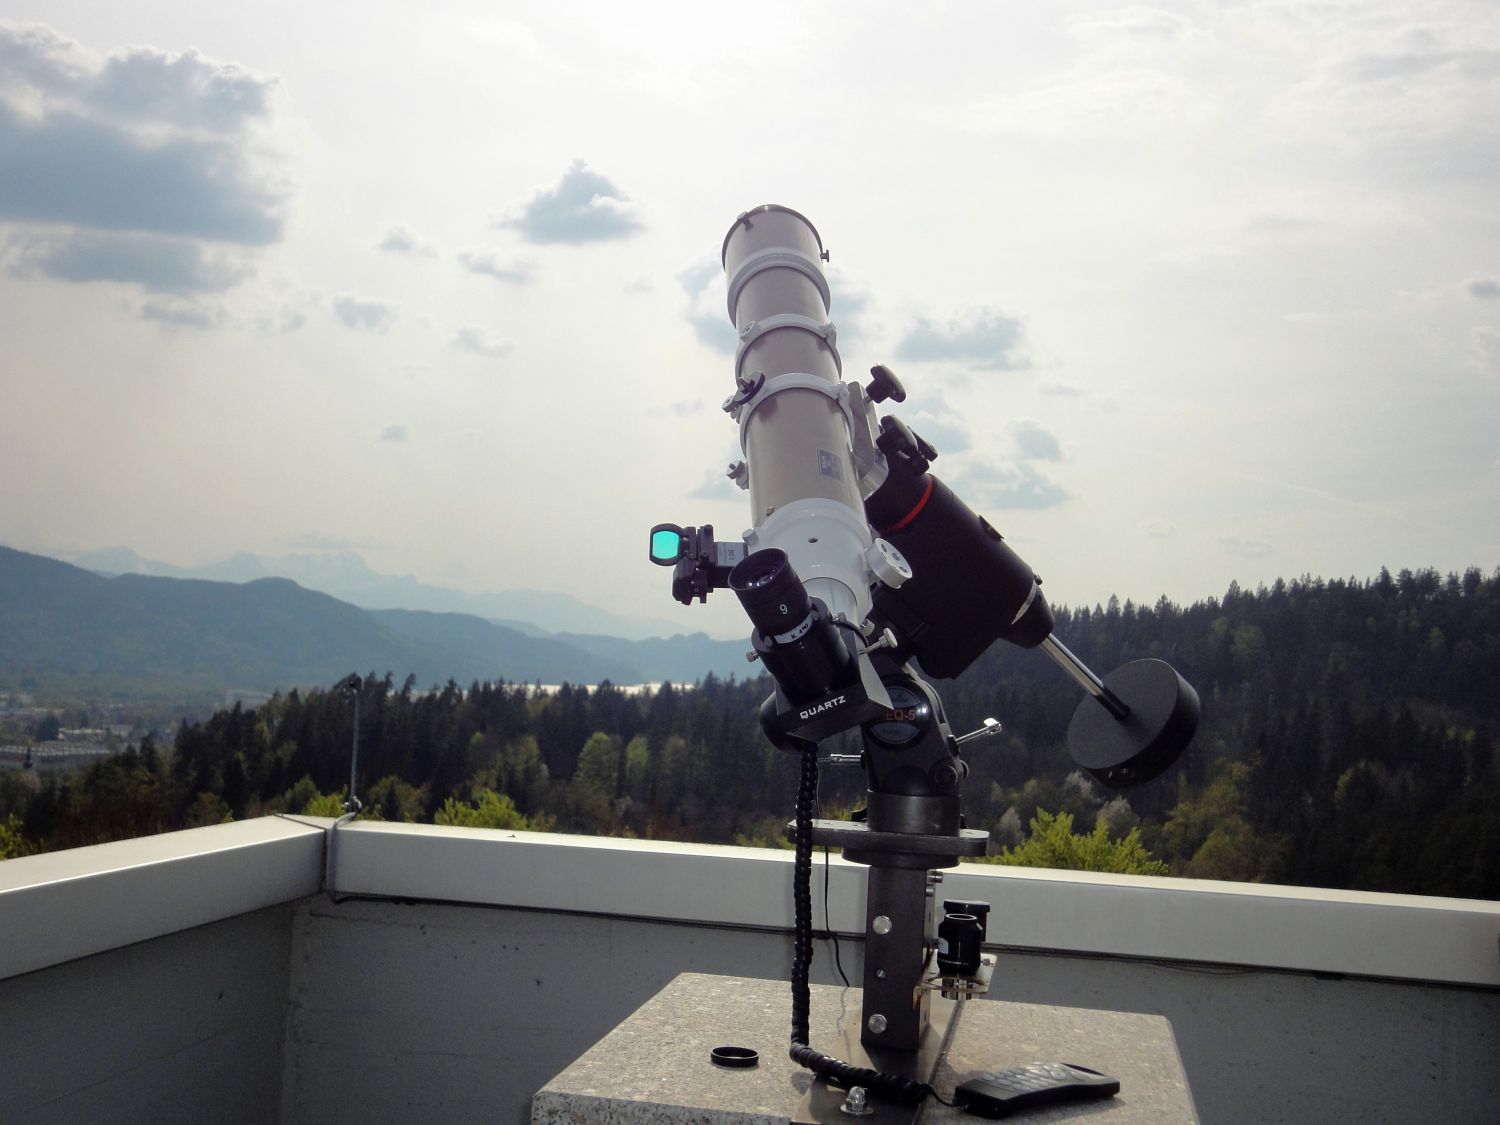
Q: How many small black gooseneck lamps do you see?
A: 0